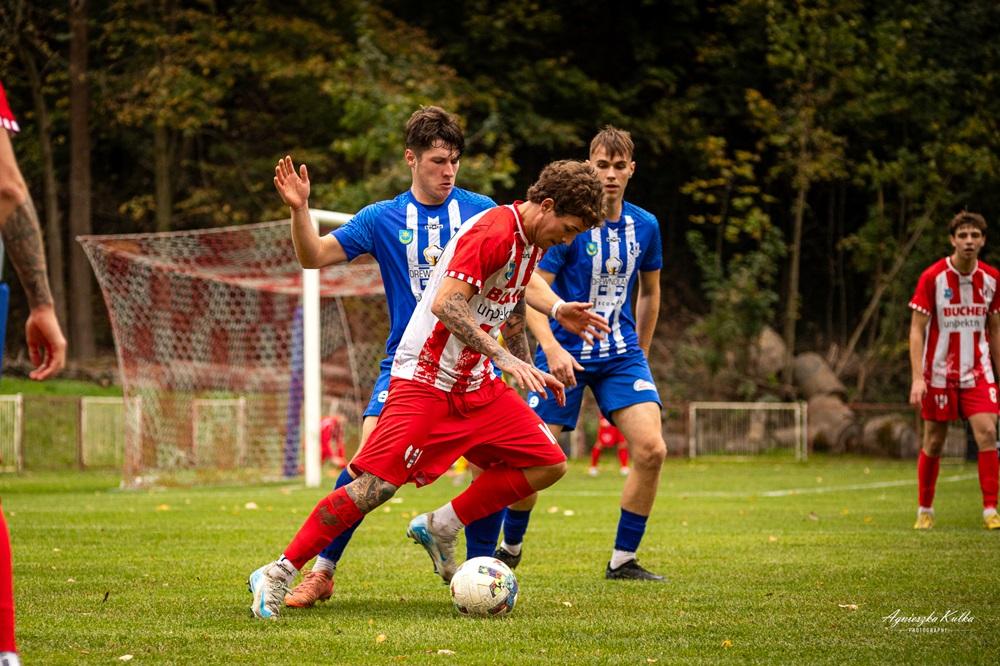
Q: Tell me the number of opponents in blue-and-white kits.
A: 2